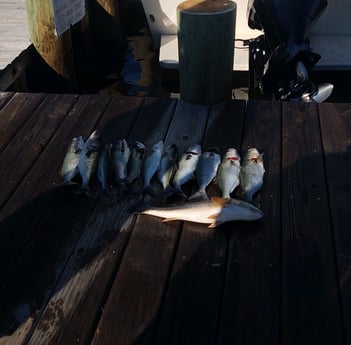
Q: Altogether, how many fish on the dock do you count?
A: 12